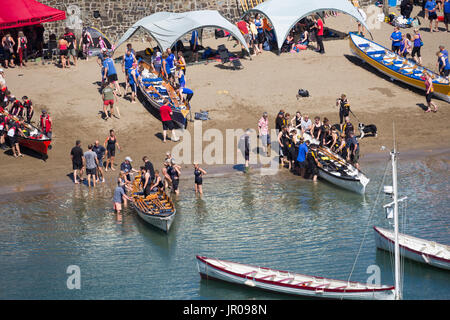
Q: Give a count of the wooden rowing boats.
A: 7